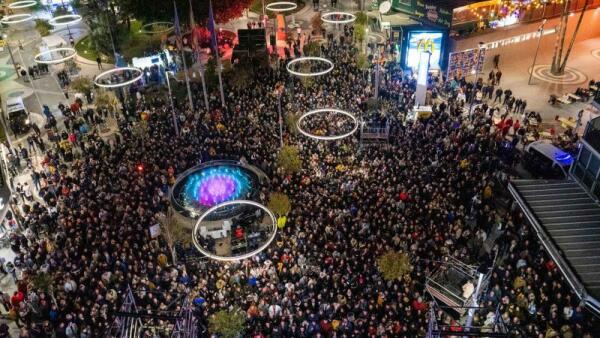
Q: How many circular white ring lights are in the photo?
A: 10